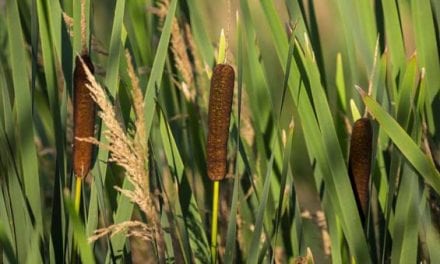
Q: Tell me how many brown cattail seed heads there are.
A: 3